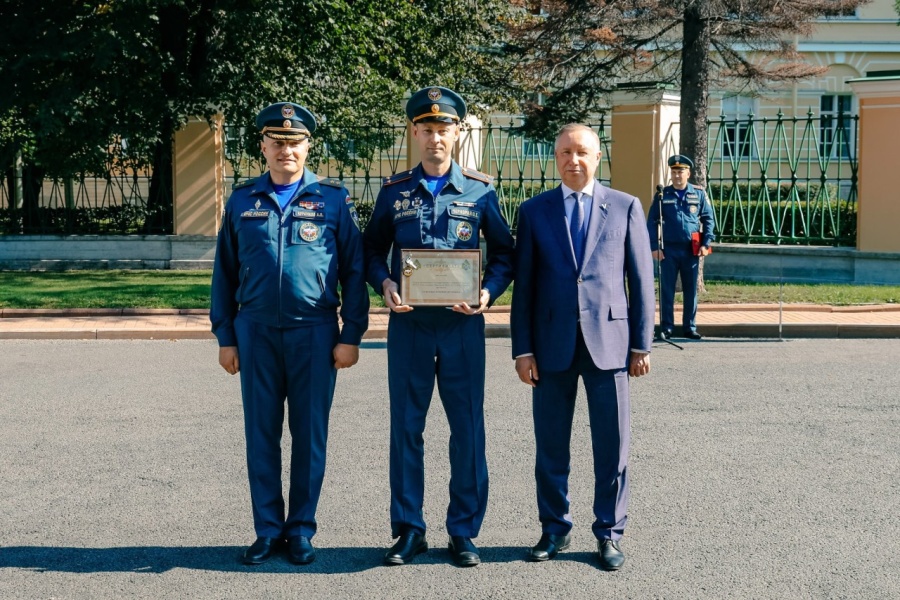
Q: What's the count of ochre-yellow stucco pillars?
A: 4